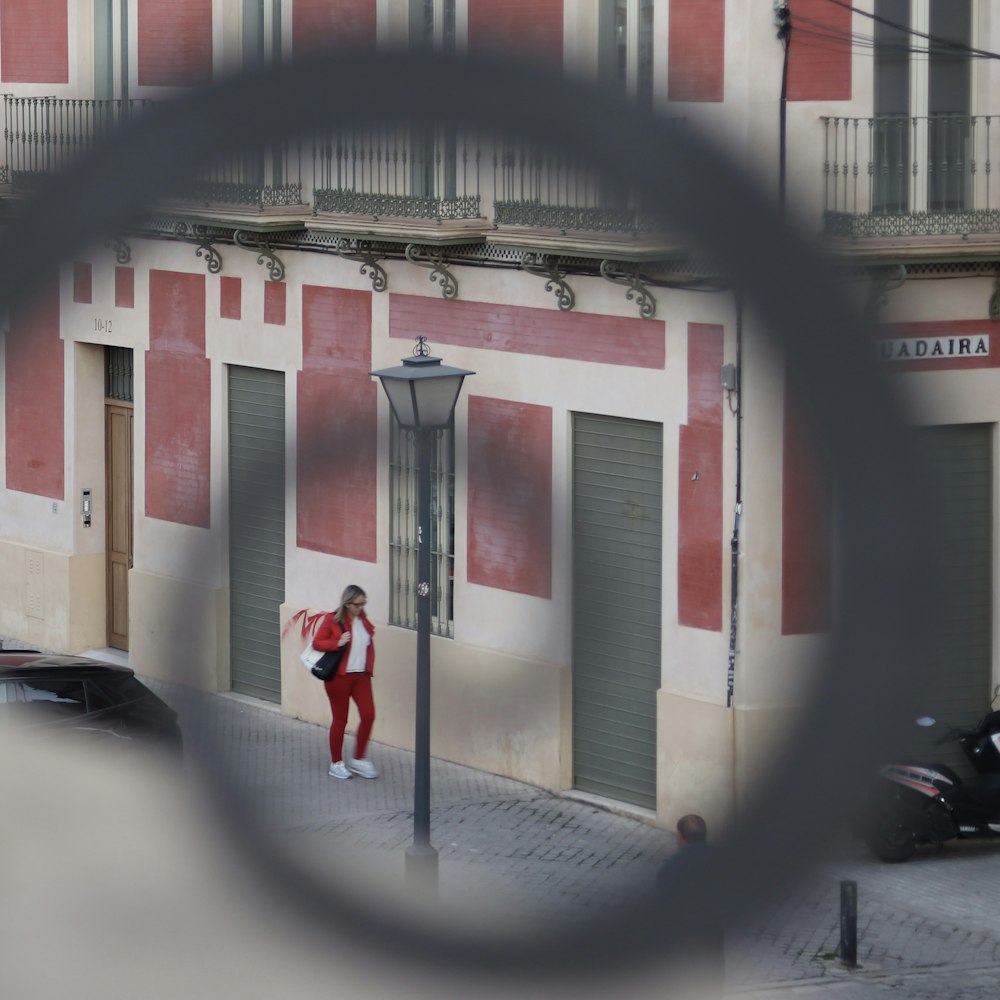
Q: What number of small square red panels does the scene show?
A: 4